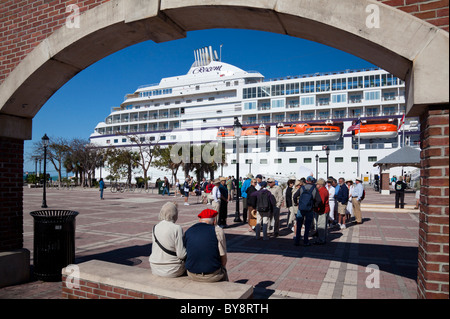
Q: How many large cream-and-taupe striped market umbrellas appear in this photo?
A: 0